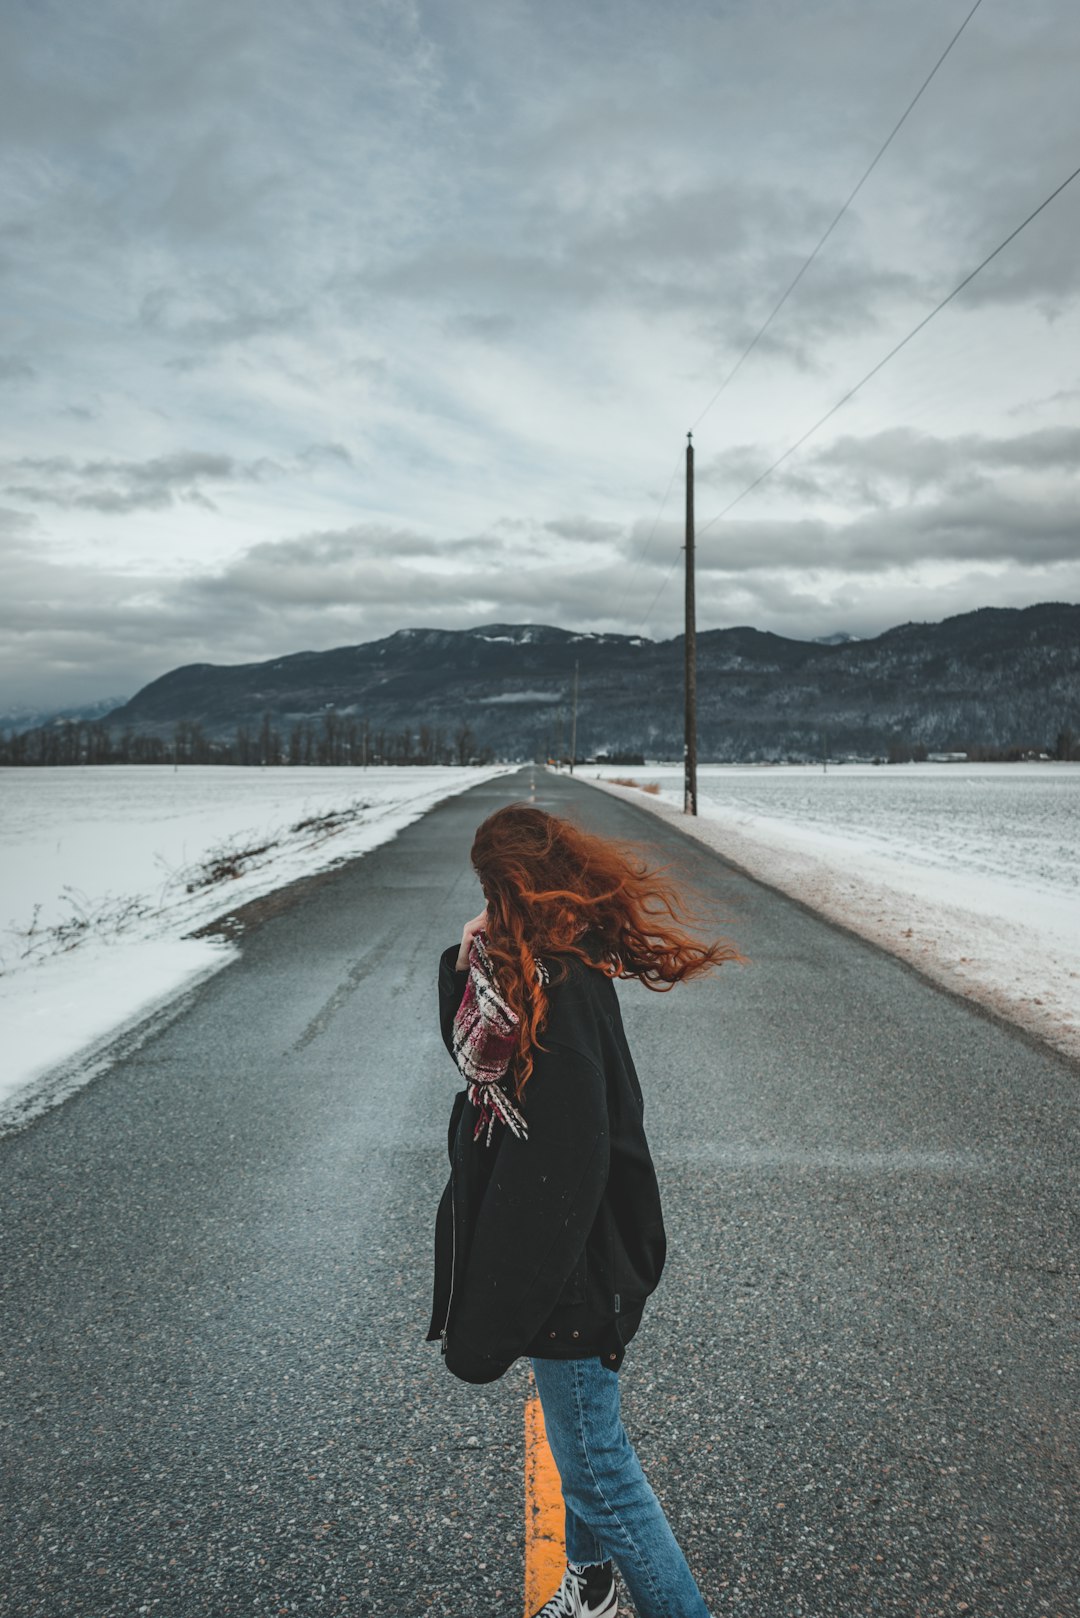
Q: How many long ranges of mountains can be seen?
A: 1